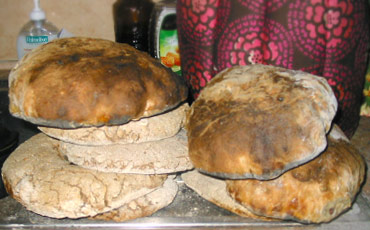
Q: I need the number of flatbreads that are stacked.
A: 8